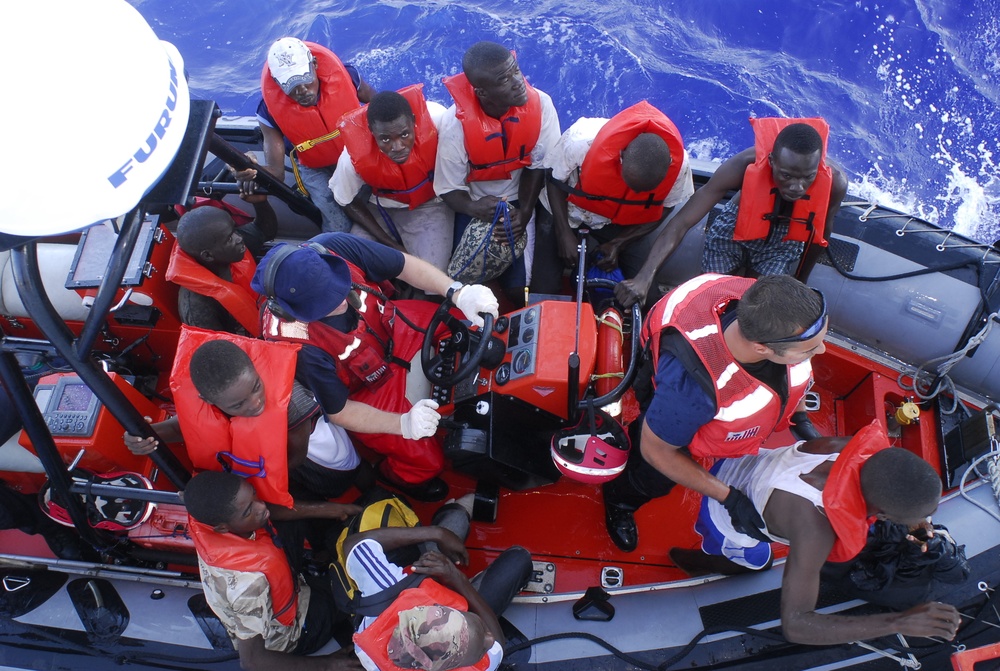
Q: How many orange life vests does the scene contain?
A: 10